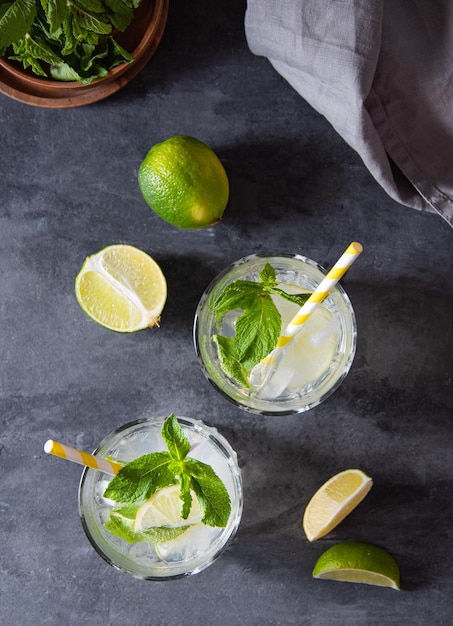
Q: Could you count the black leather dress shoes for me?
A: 0